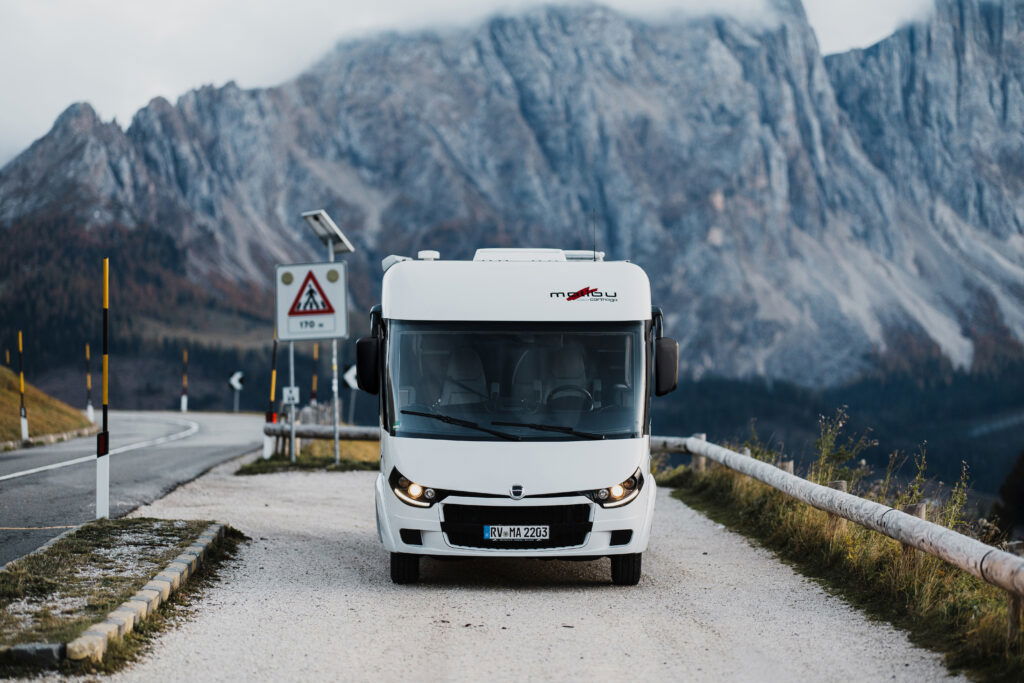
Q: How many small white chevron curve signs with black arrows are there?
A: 2